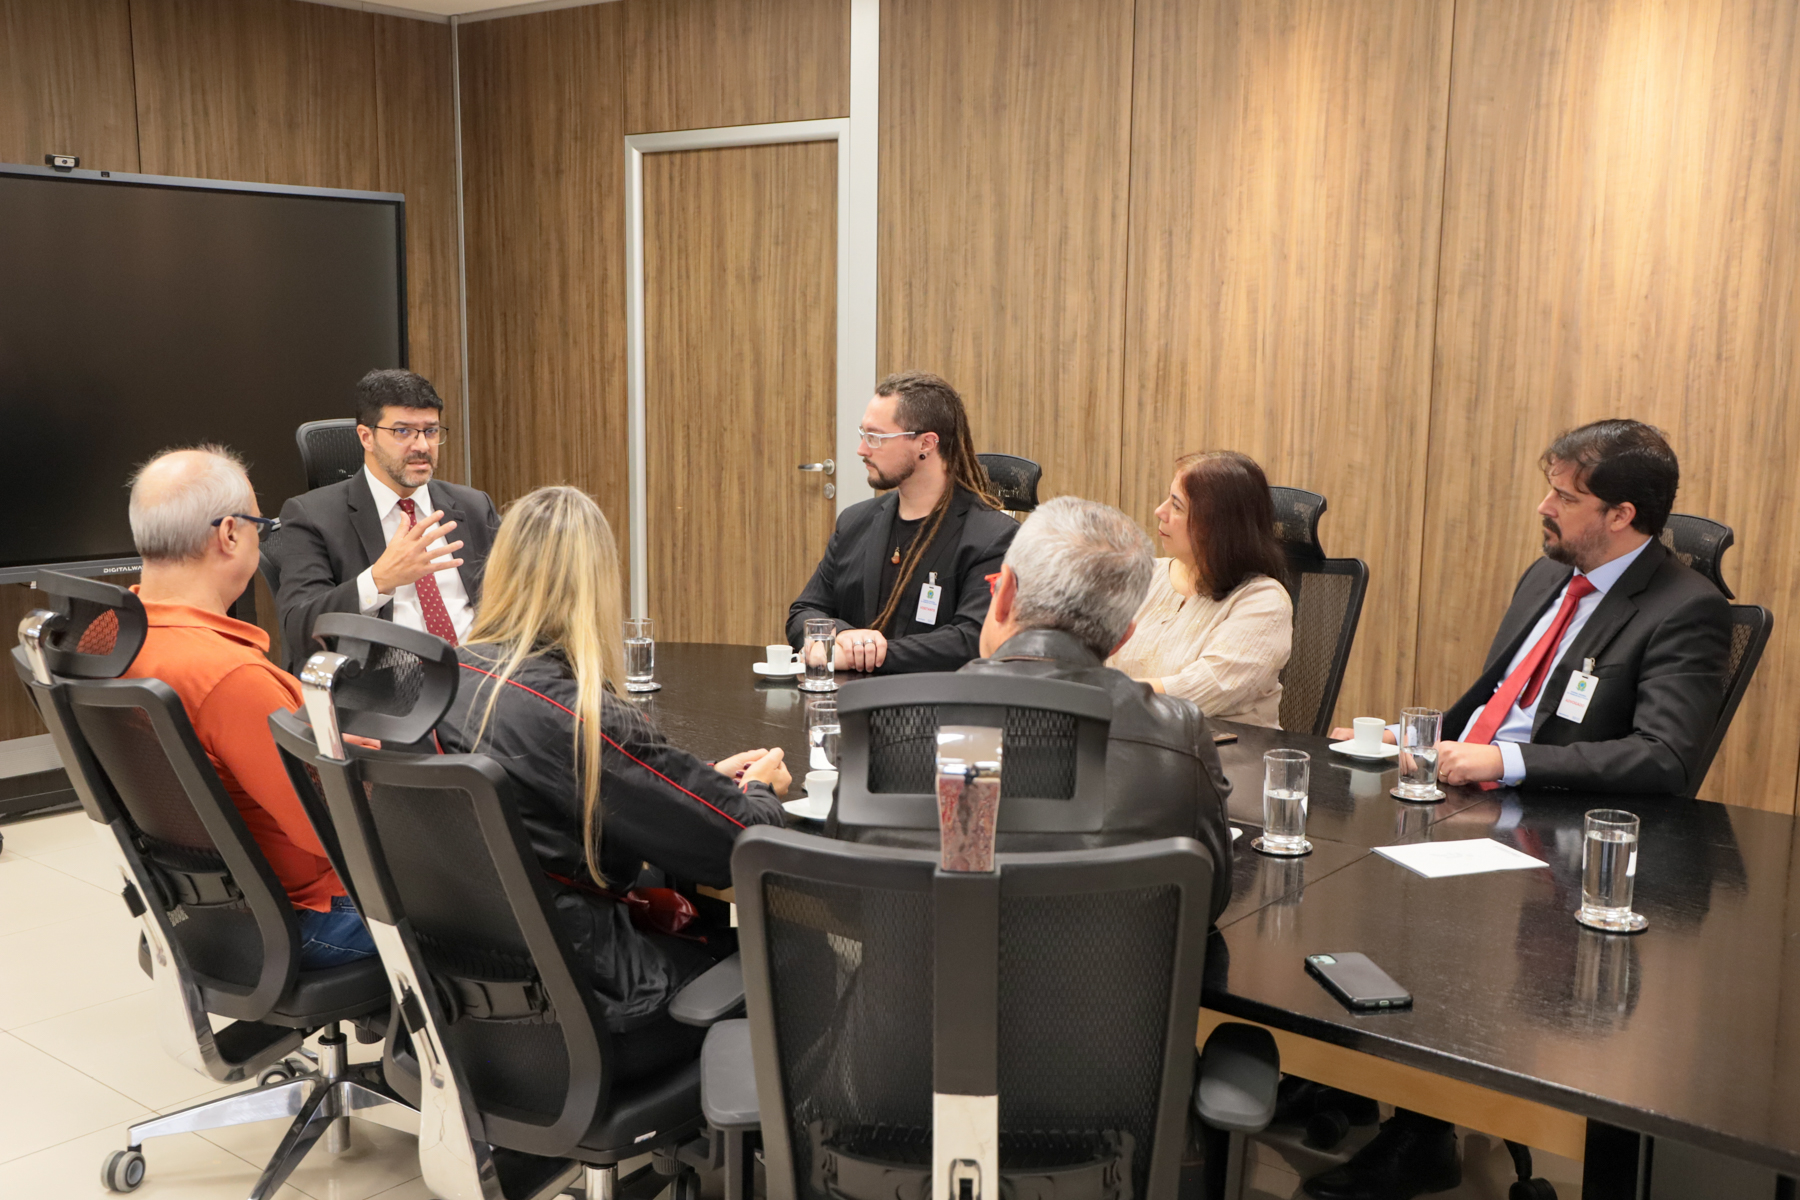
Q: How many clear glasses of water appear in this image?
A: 6